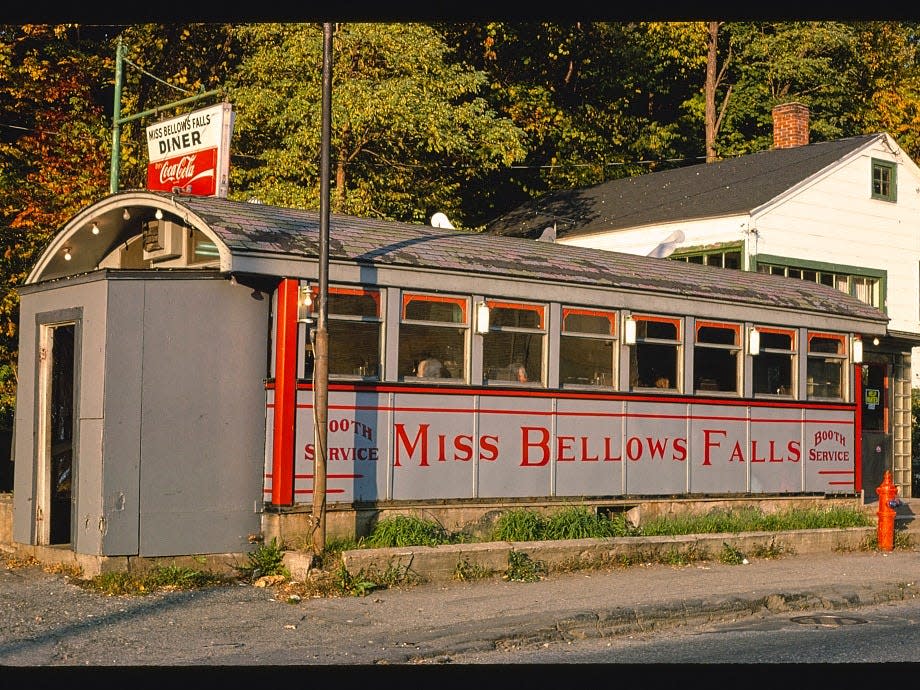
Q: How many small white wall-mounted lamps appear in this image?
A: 5